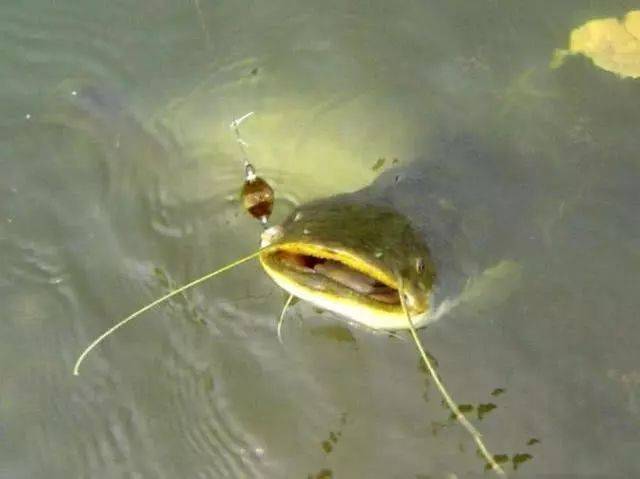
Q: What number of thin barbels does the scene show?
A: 3